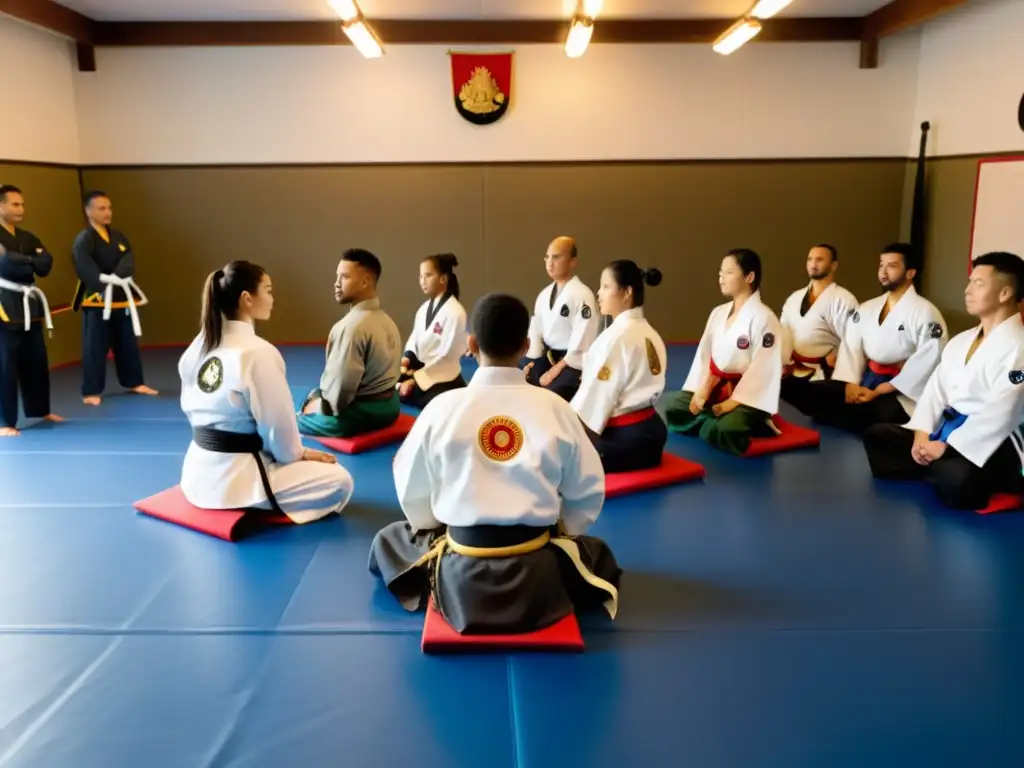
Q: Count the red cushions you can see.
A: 6